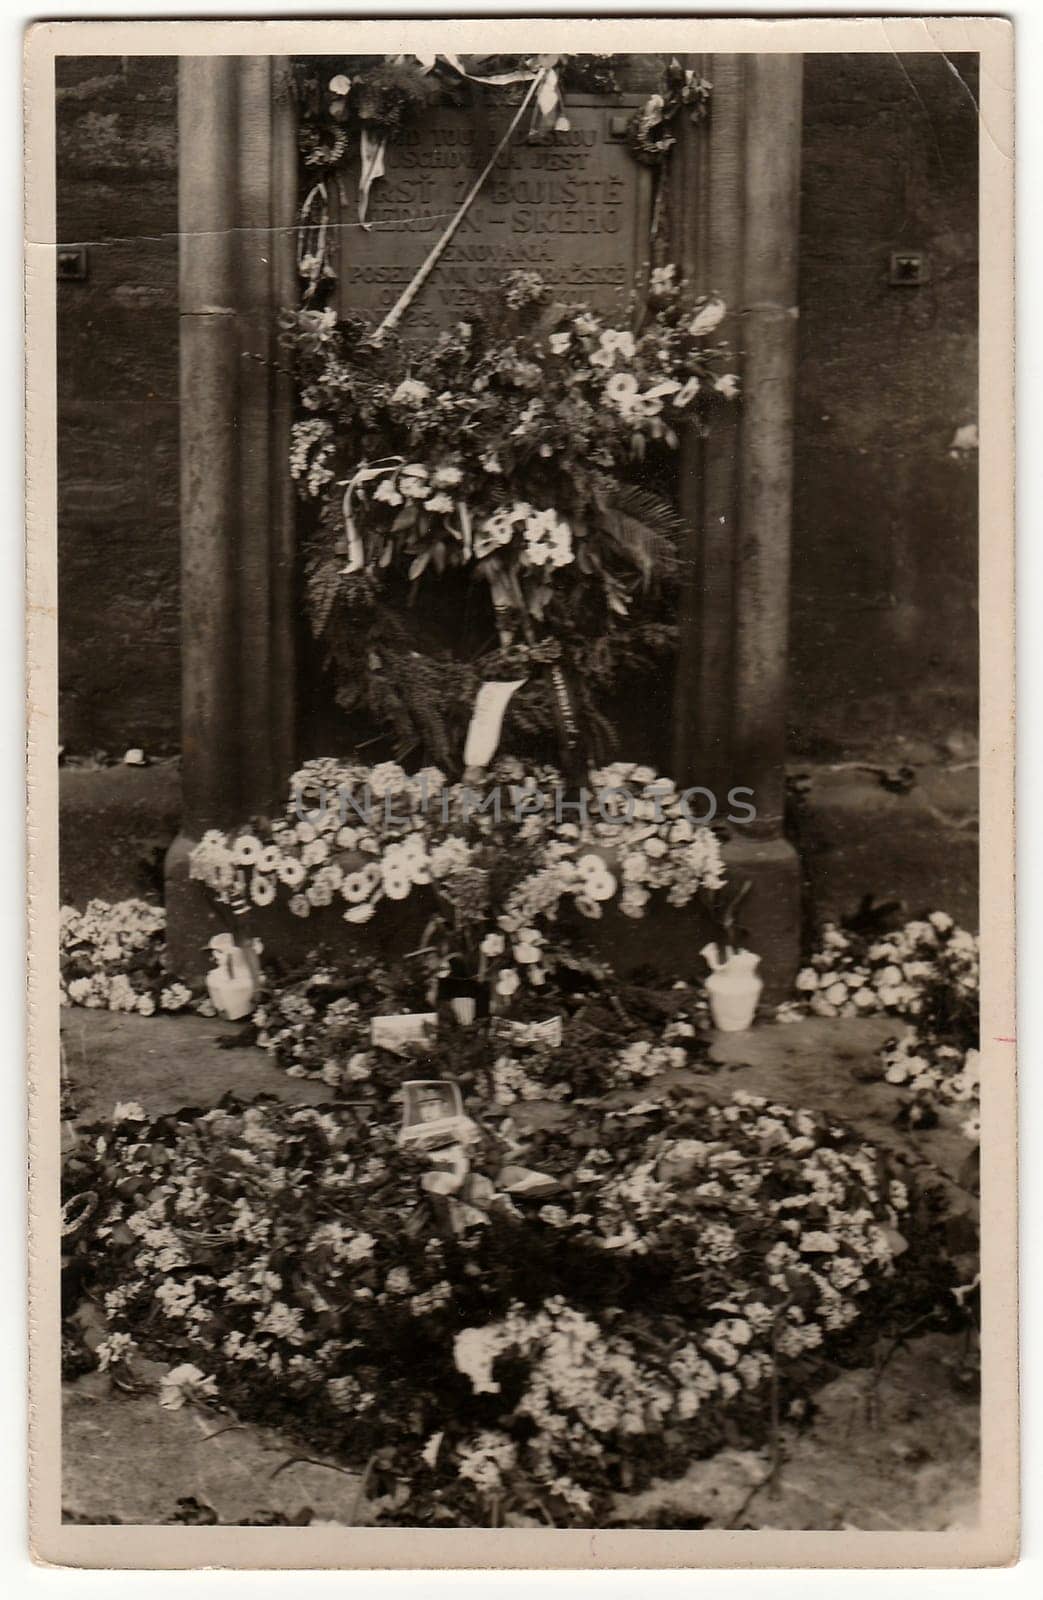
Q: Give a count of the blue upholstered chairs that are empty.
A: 0